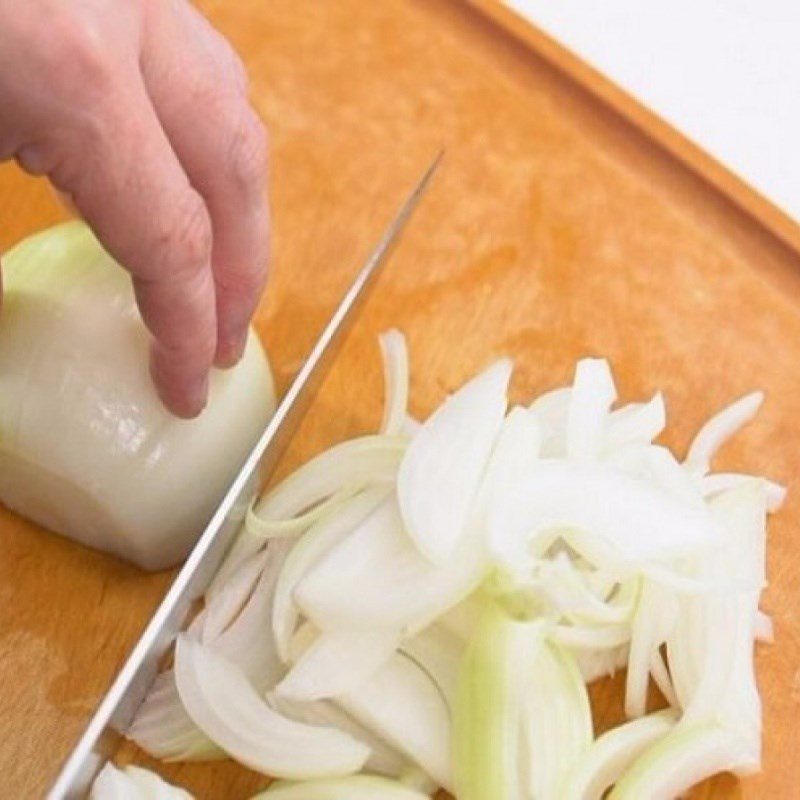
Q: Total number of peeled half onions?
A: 1